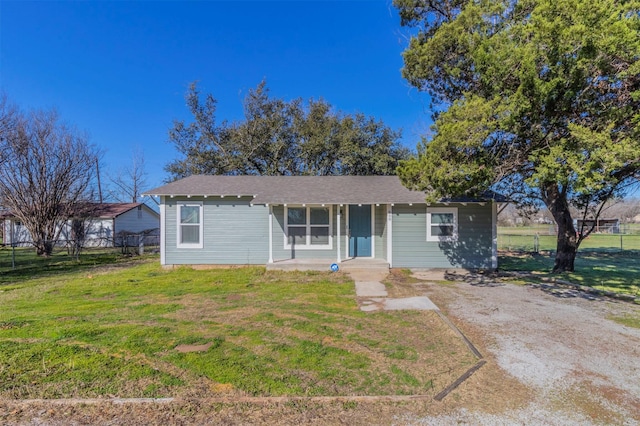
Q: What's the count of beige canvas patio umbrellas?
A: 0